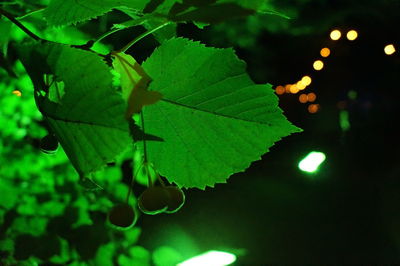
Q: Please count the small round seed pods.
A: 4